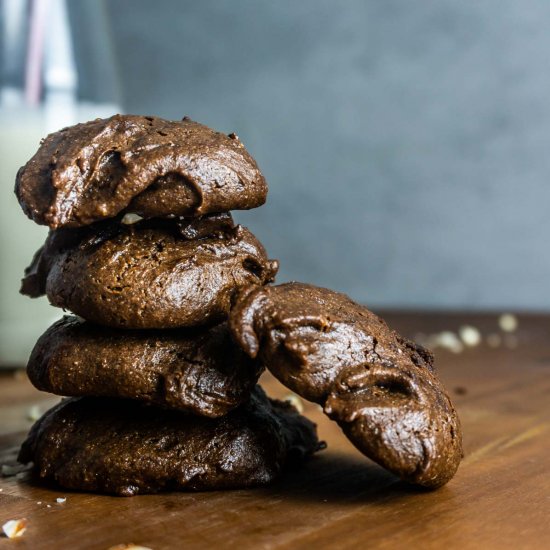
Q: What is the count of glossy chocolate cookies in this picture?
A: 5